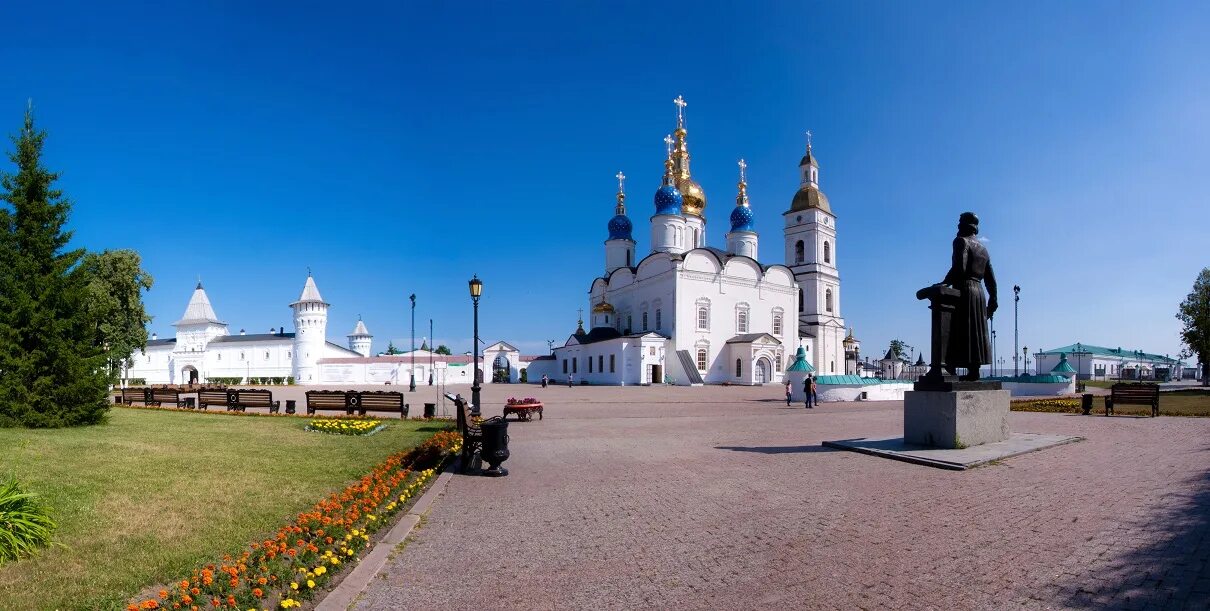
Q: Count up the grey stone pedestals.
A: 1